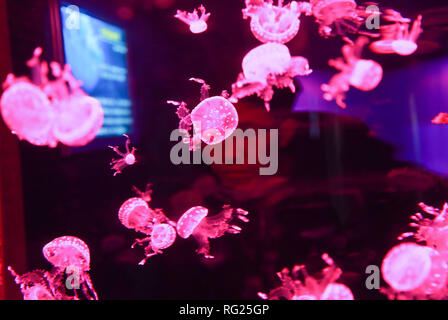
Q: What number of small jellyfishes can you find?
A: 2